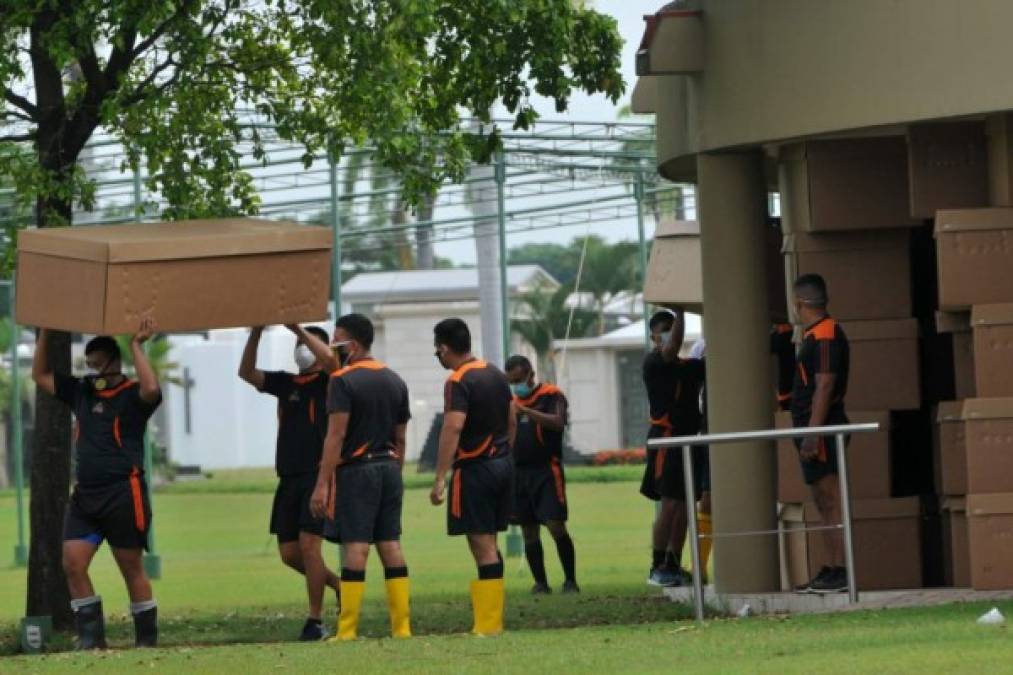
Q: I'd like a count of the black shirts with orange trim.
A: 8